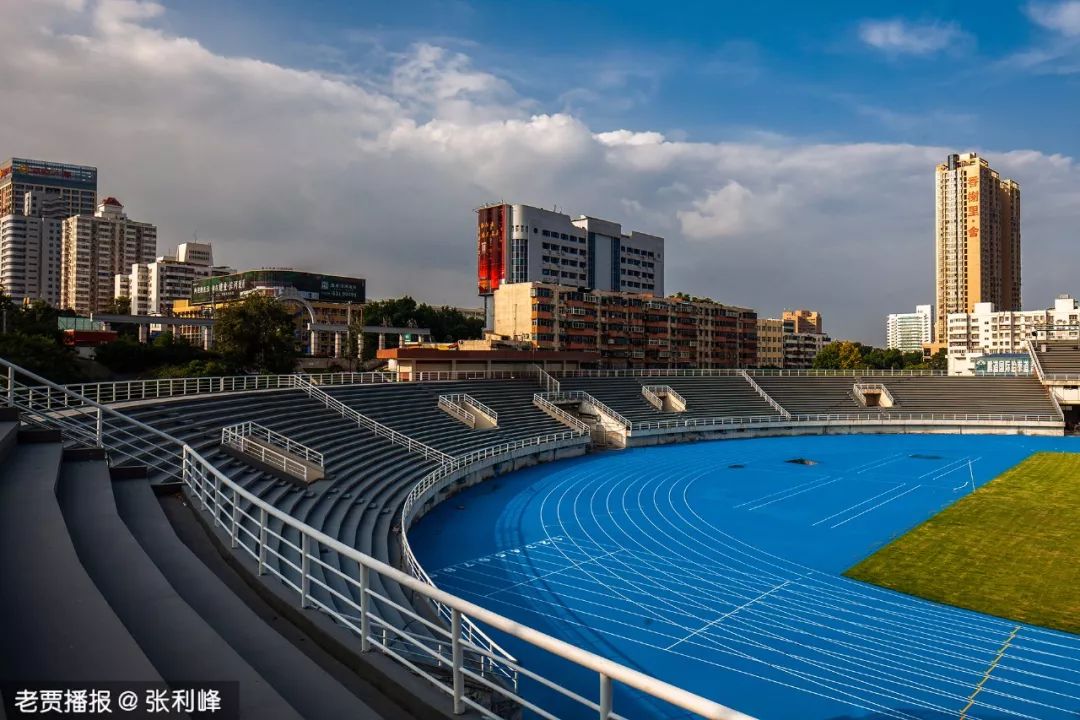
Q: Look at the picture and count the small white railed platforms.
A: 4